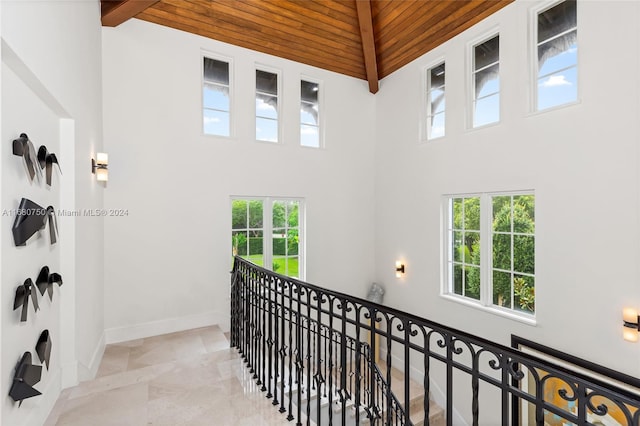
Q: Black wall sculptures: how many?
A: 8